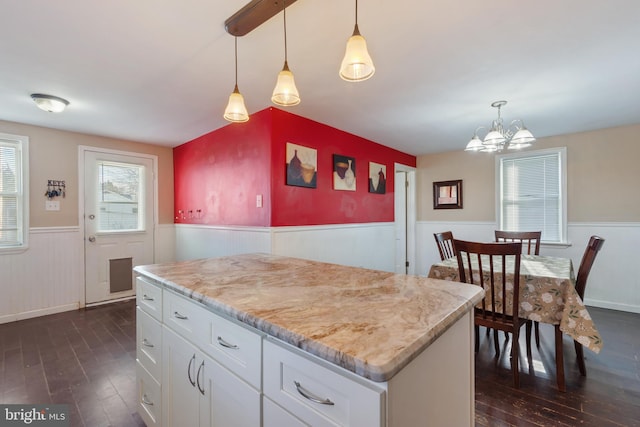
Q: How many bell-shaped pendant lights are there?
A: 3